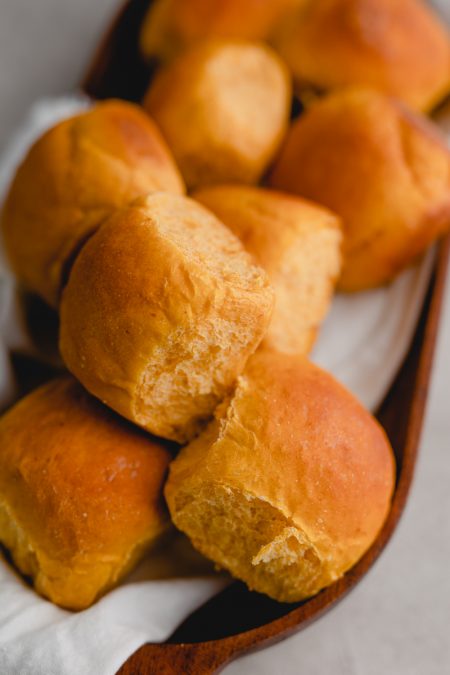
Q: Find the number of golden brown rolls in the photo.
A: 9